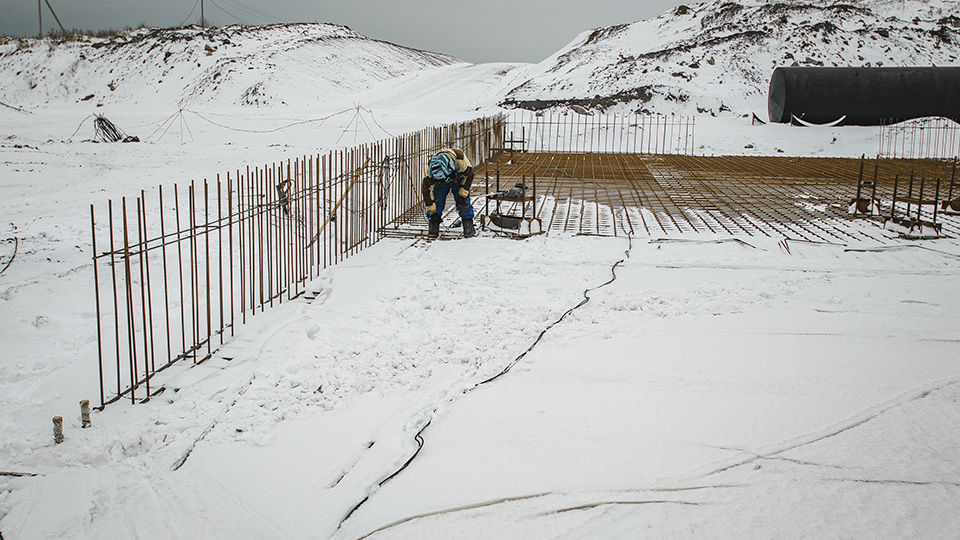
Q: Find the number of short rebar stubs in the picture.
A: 2